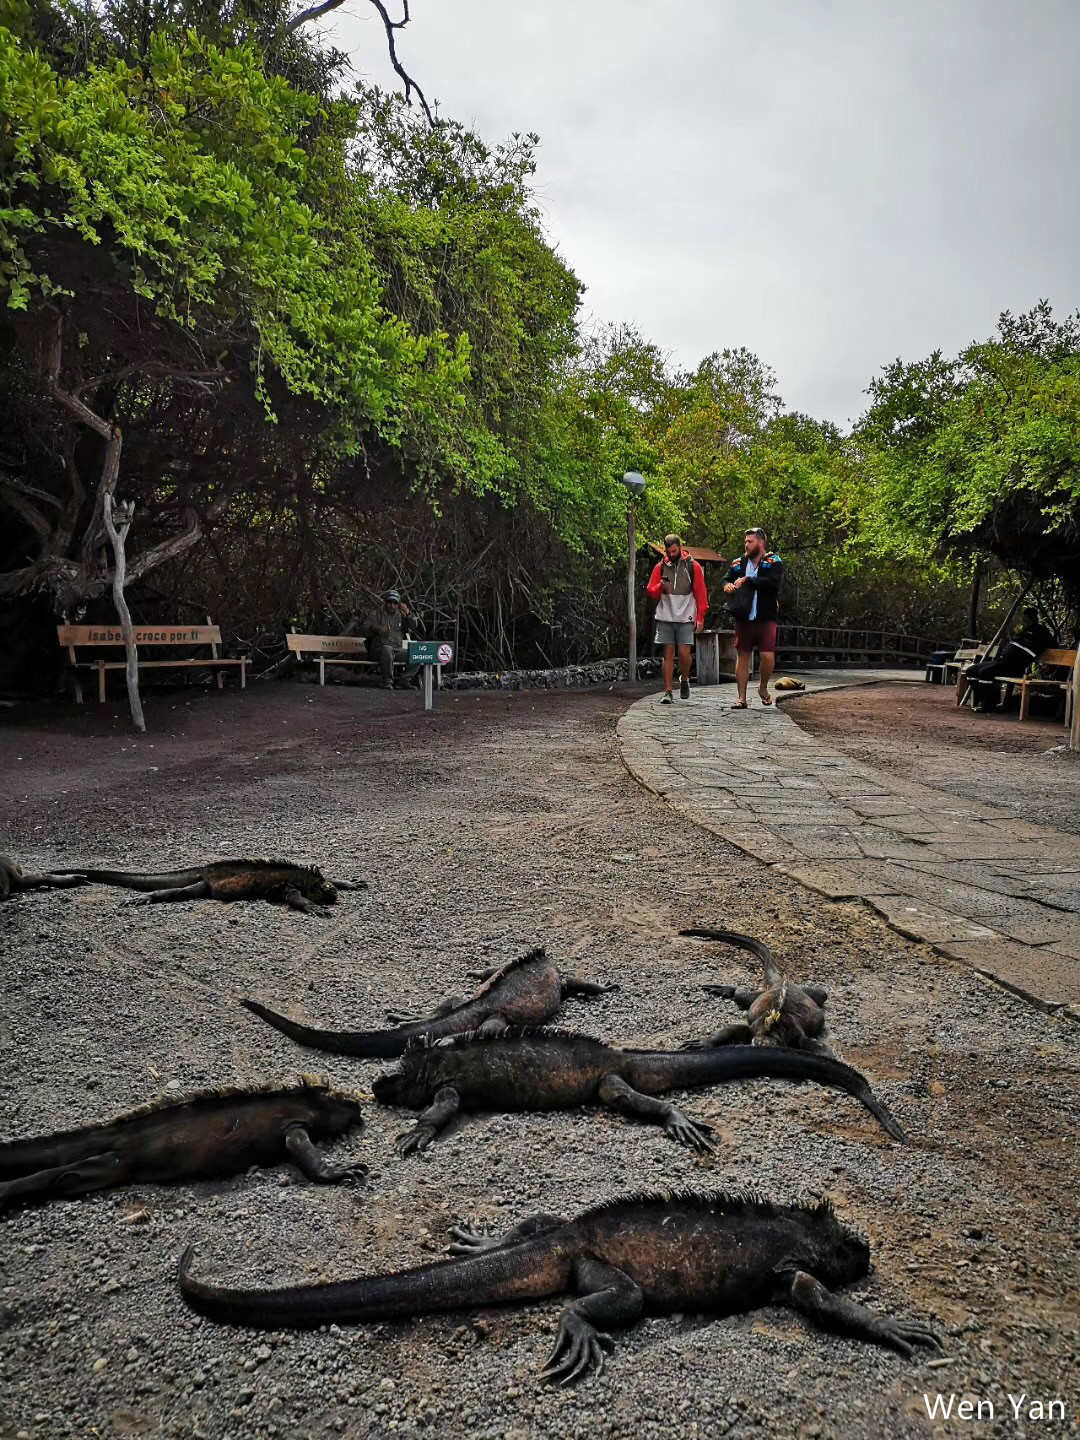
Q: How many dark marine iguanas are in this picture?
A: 7